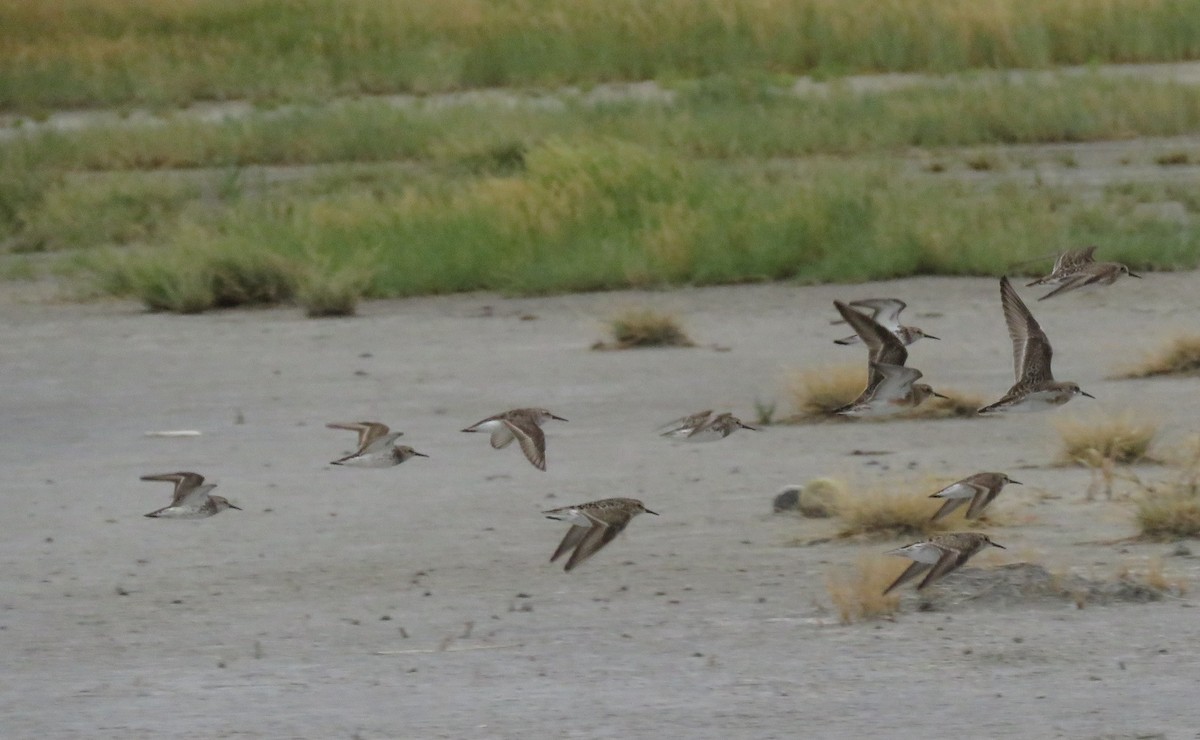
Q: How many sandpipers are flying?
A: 11